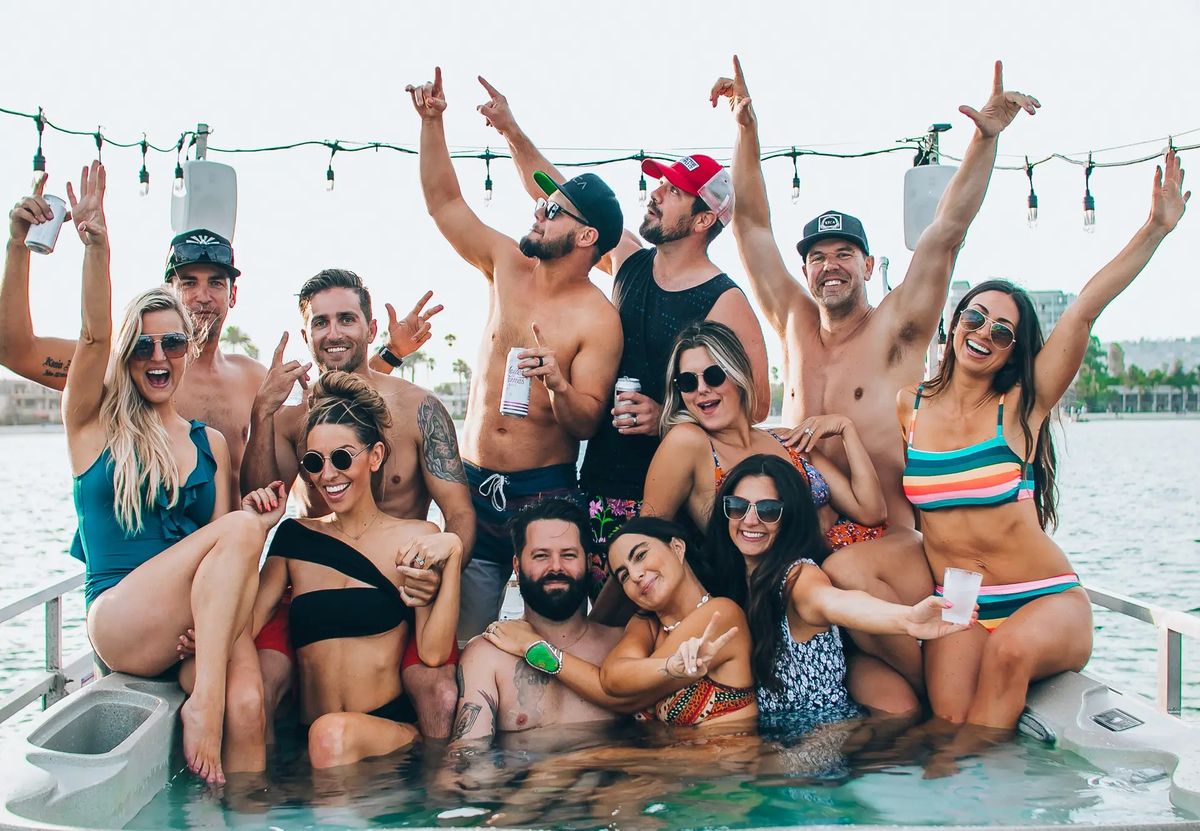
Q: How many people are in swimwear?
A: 12